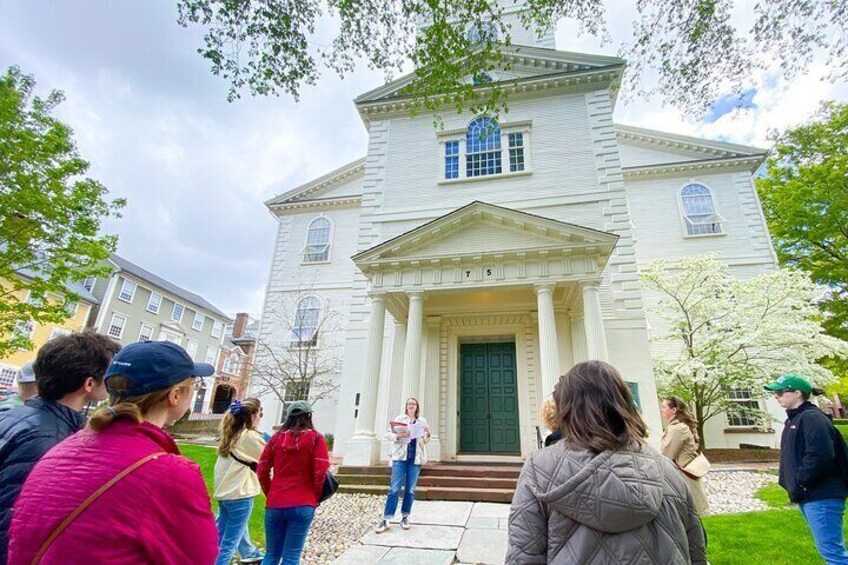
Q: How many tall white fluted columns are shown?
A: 4